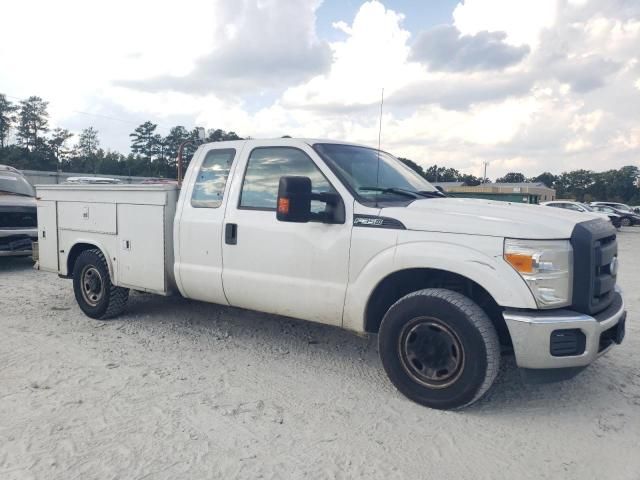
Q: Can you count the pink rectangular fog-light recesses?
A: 0